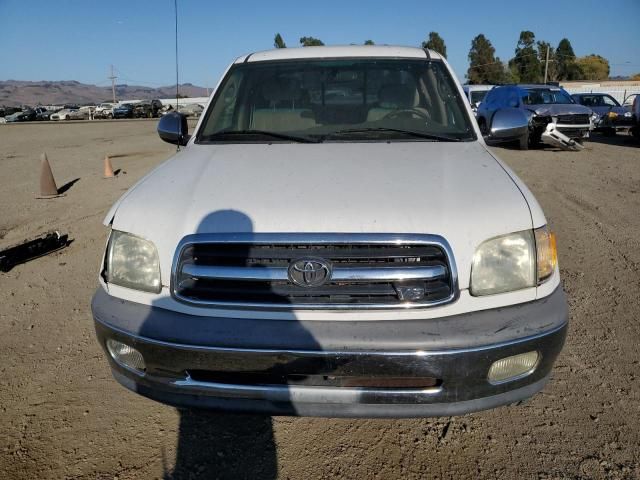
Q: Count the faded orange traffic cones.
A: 2